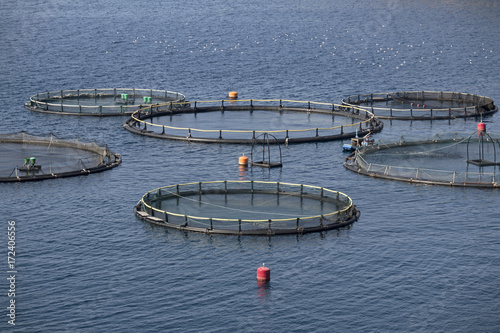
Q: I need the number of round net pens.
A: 6